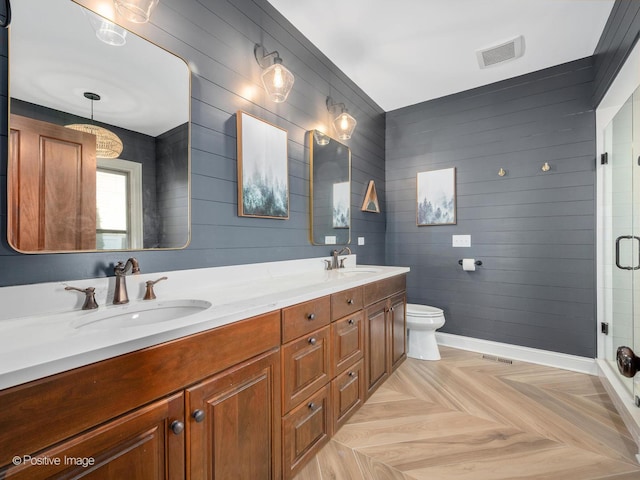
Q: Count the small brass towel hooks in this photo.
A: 2